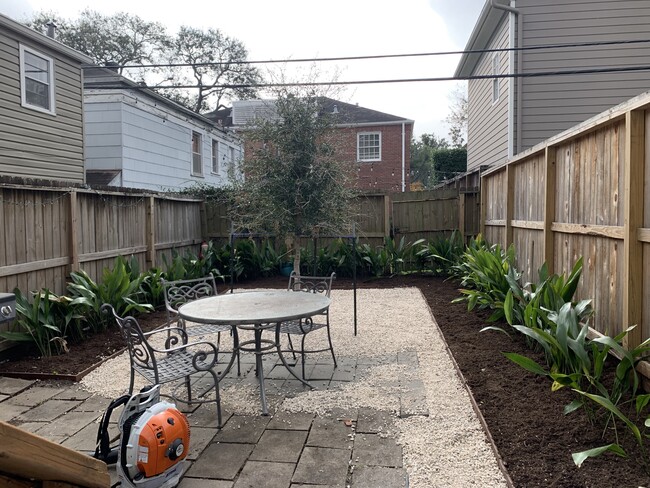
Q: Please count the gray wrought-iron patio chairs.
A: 3